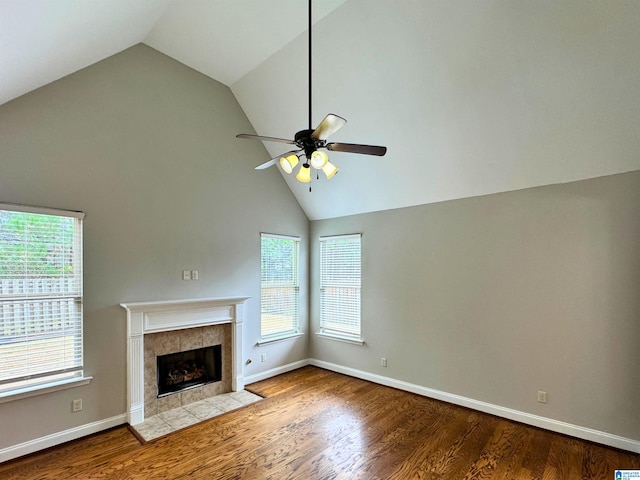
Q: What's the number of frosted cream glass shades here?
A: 4